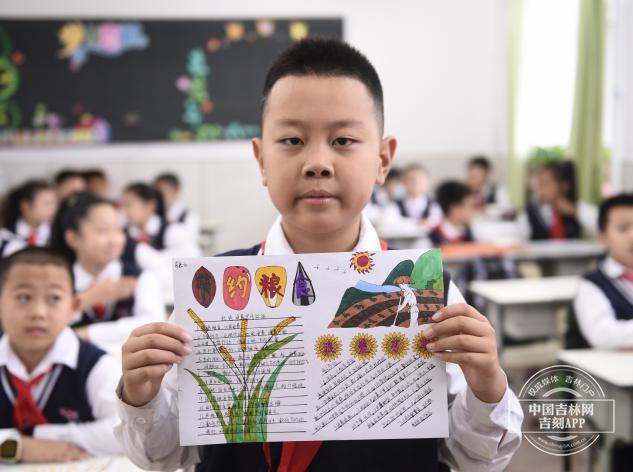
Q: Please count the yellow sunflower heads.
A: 4